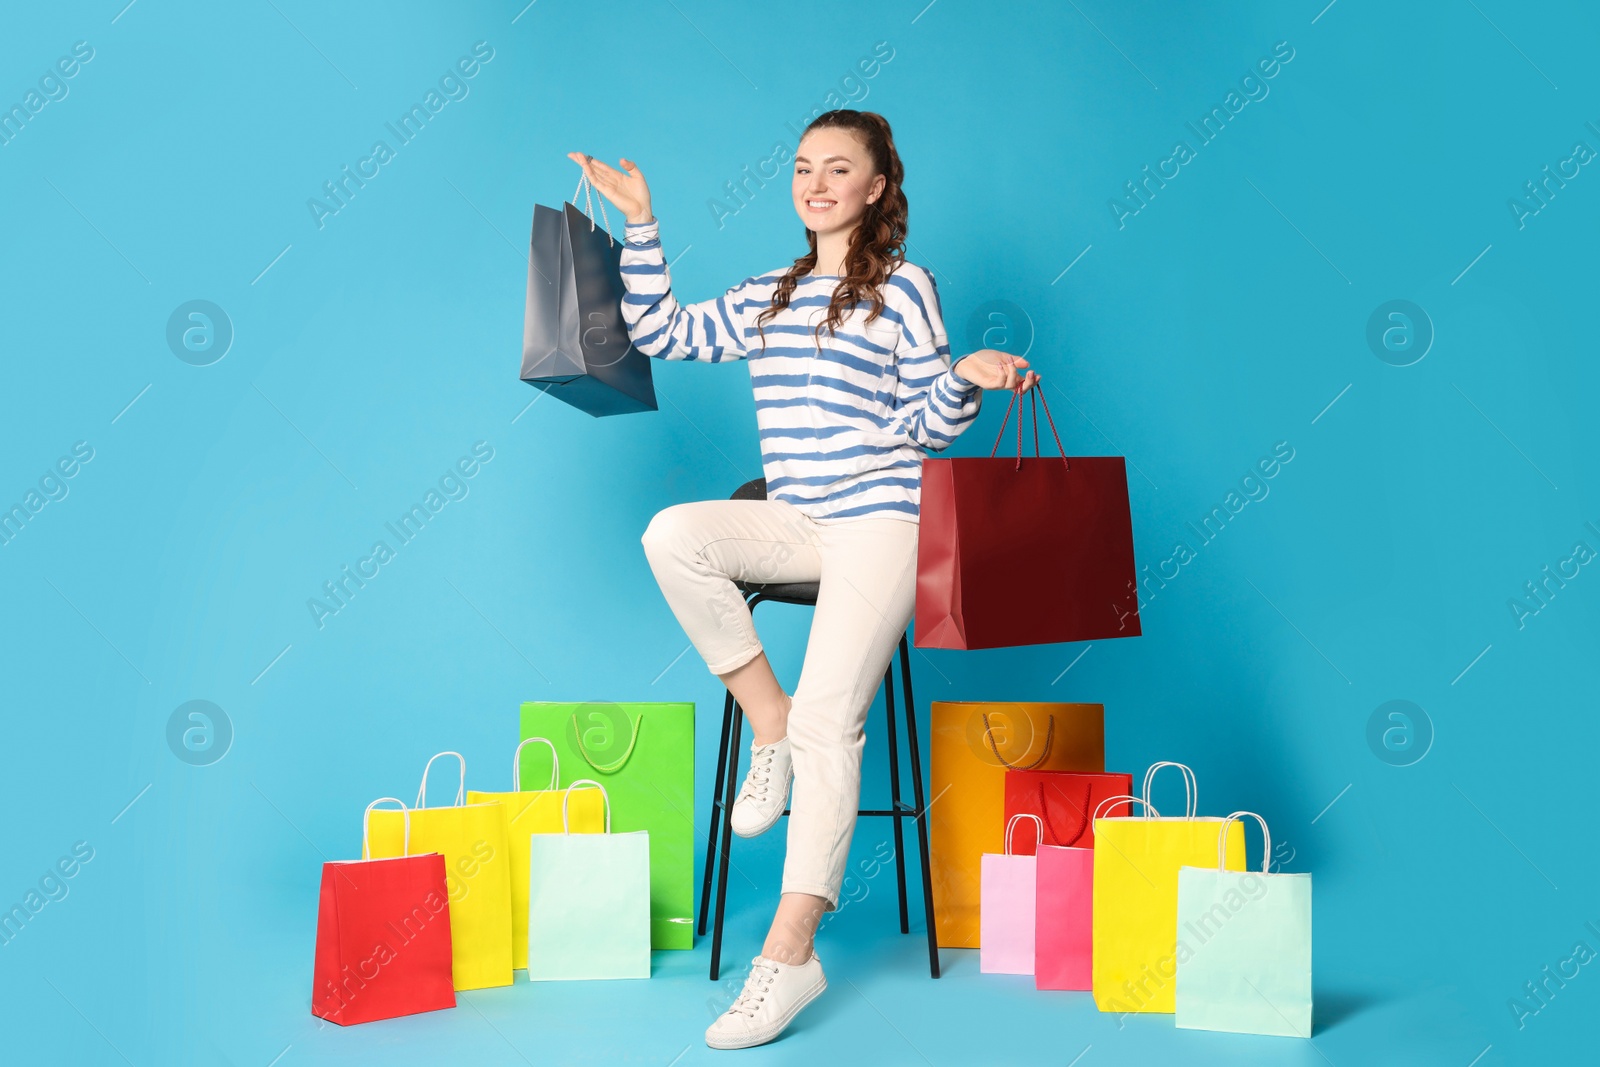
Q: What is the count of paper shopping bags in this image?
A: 13